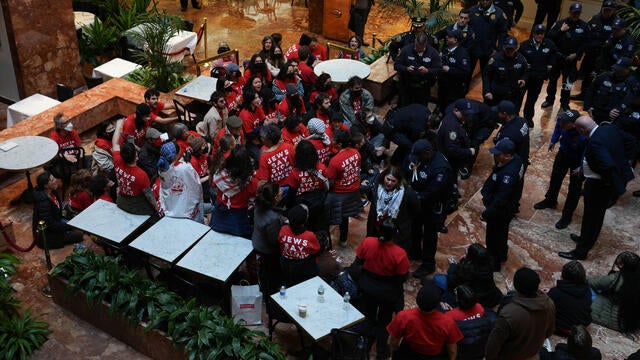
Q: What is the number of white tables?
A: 11